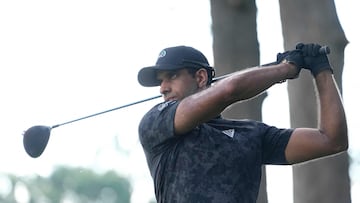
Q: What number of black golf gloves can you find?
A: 2